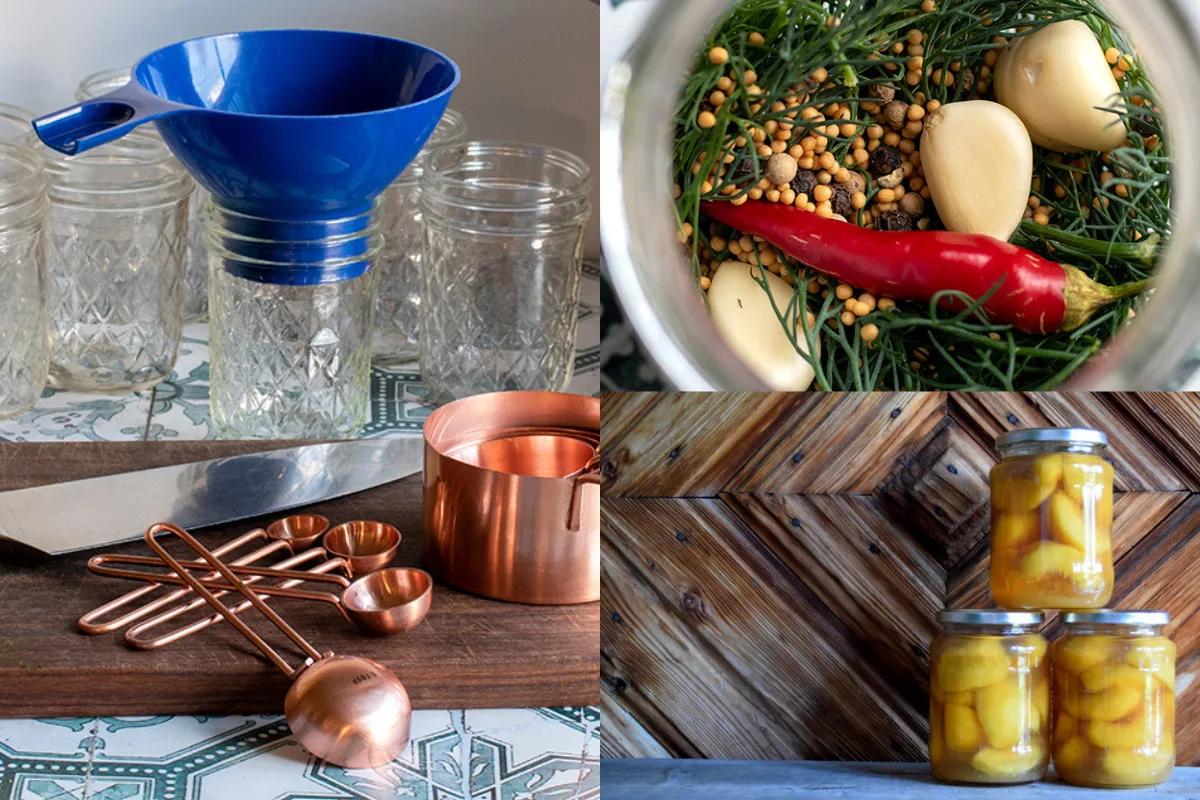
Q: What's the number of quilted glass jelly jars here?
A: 7